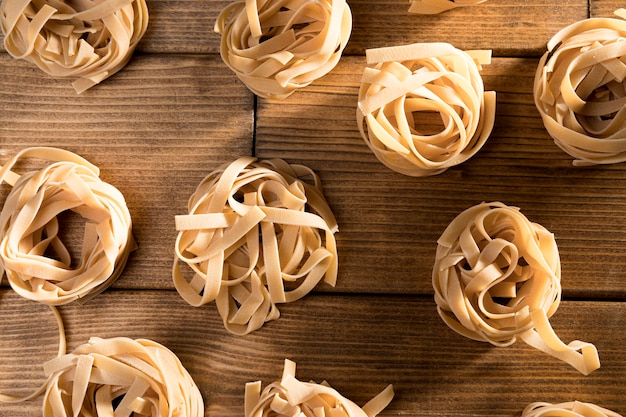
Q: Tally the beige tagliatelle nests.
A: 11